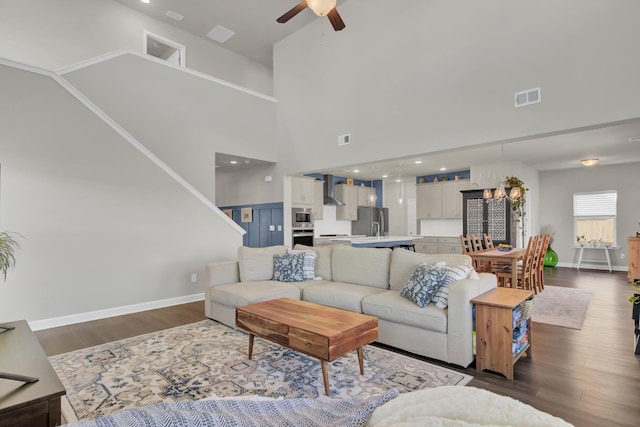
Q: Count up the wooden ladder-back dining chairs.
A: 6